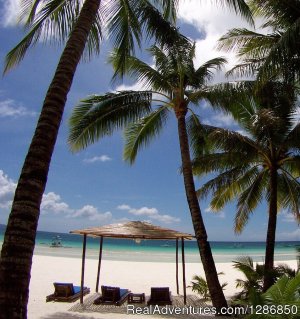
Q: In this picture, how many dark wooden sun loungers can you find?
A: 3